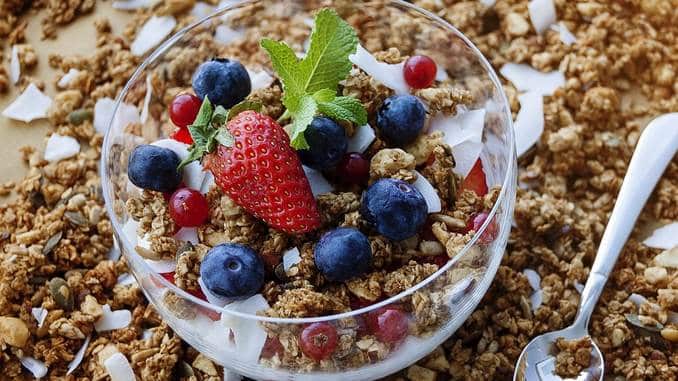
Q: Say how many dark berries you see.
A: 7